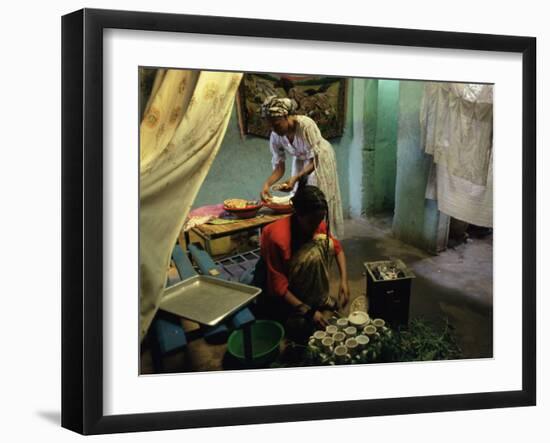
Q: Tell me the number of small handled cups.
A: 11